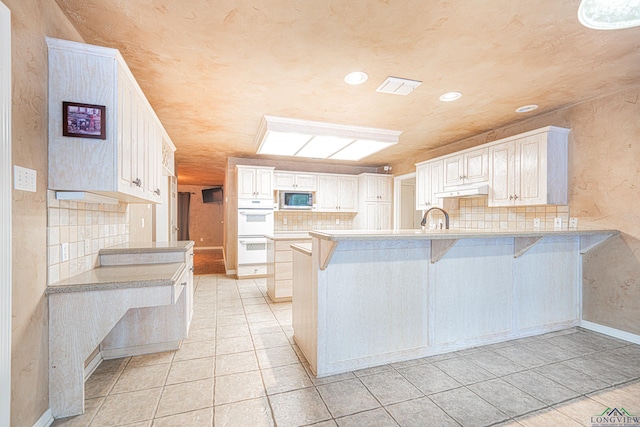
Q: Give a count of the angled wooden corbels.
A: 4